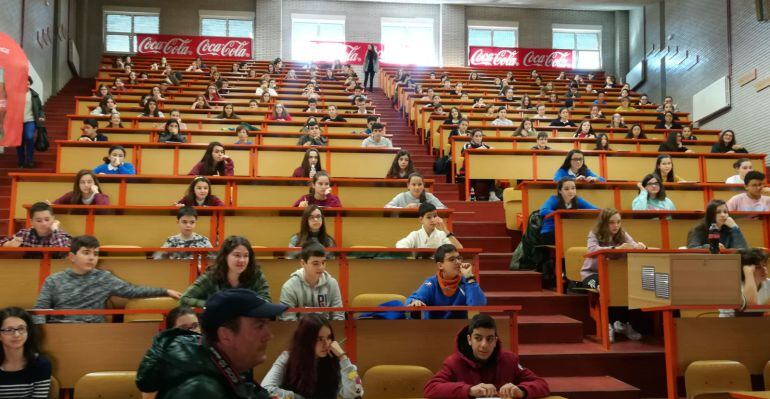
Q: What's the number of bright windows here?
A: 6